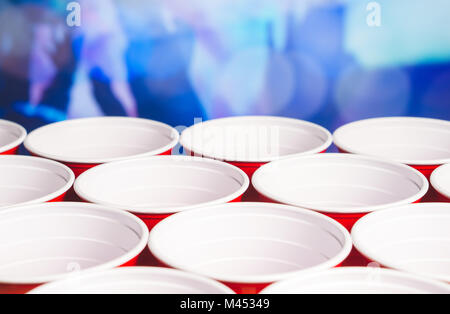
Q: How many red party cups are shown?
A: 13